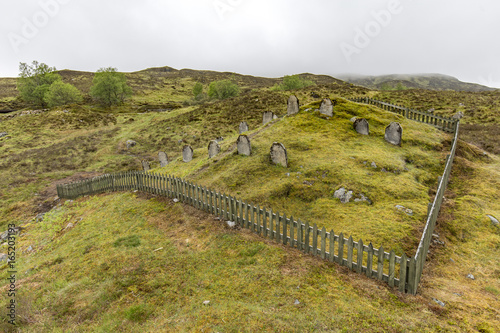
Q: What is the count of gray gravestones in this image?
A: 12